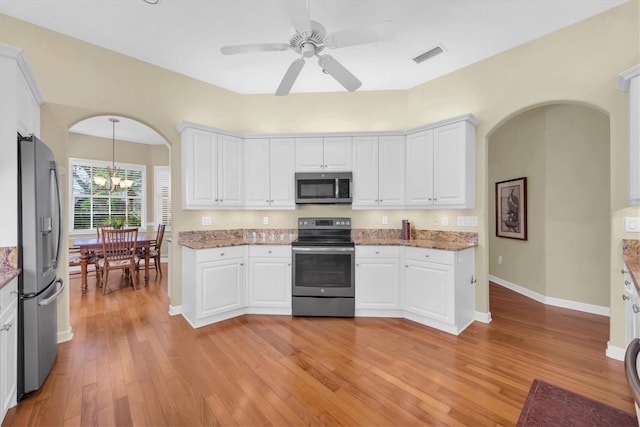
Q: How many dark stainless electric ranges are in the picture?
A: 1